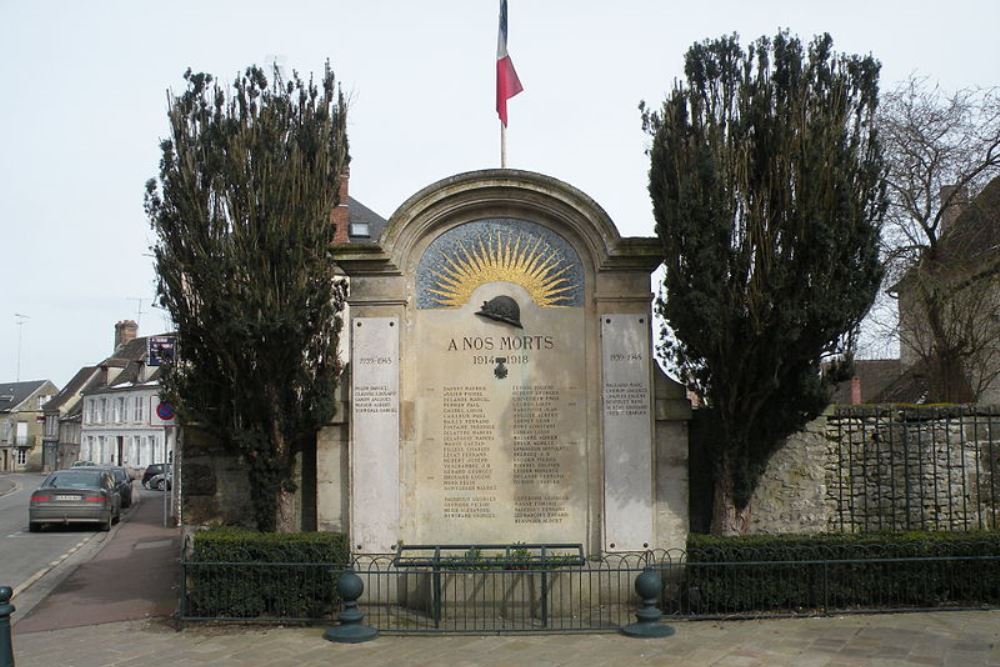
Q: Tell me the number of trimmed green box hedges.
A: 2